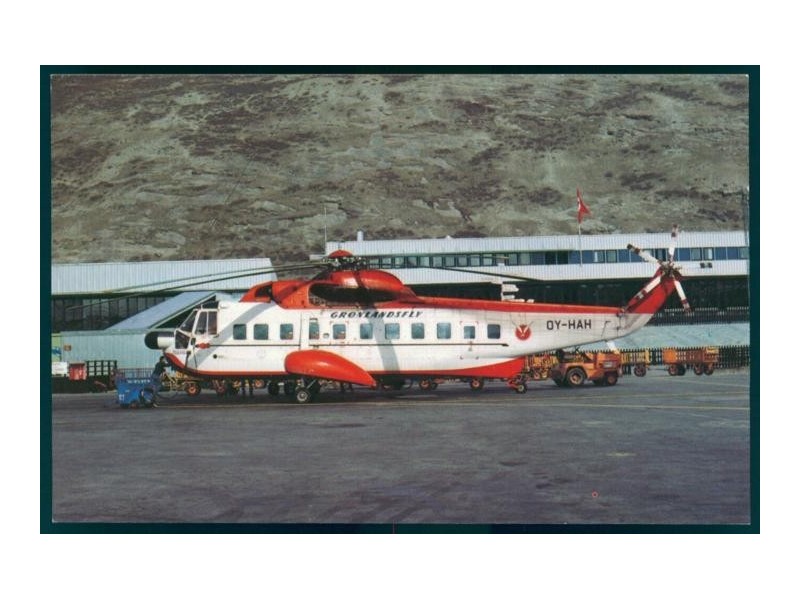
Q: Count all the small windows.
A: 11